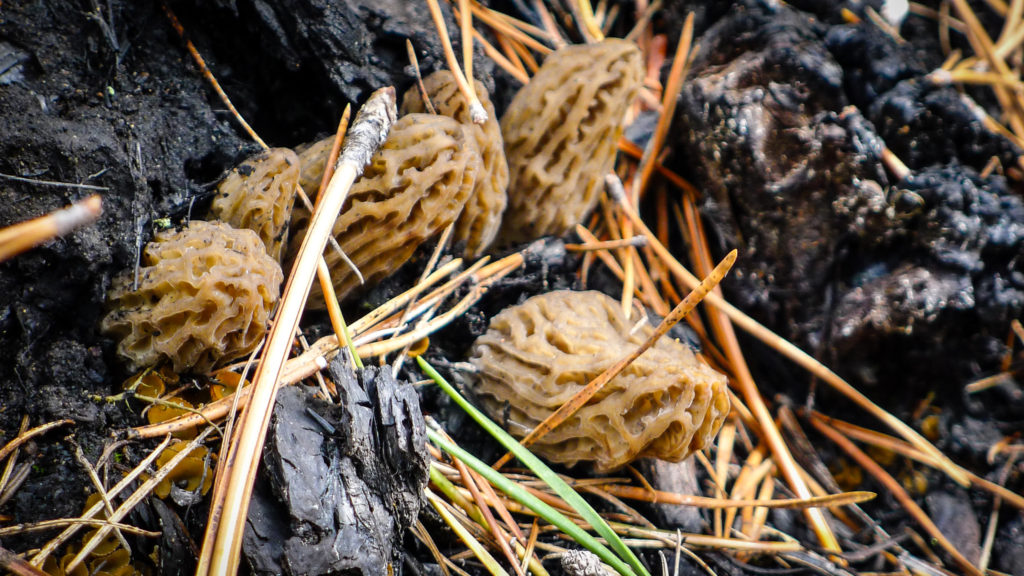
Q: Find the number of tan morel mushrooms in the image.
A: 6